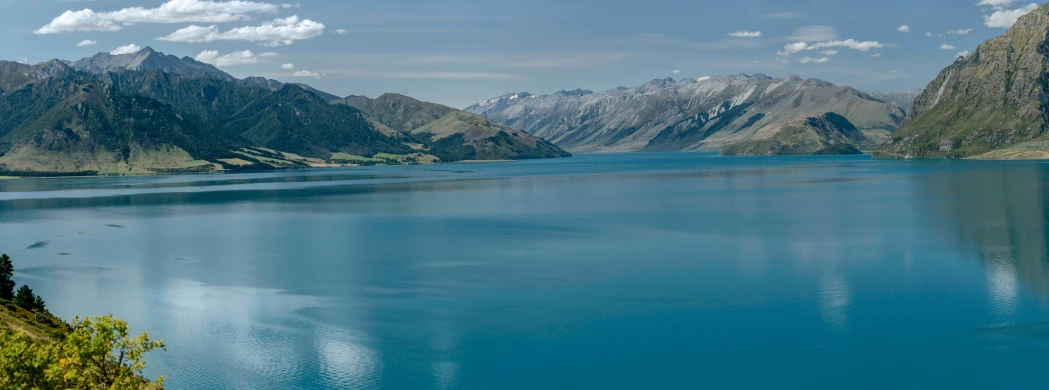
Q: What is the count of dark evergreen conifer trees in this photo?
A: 3